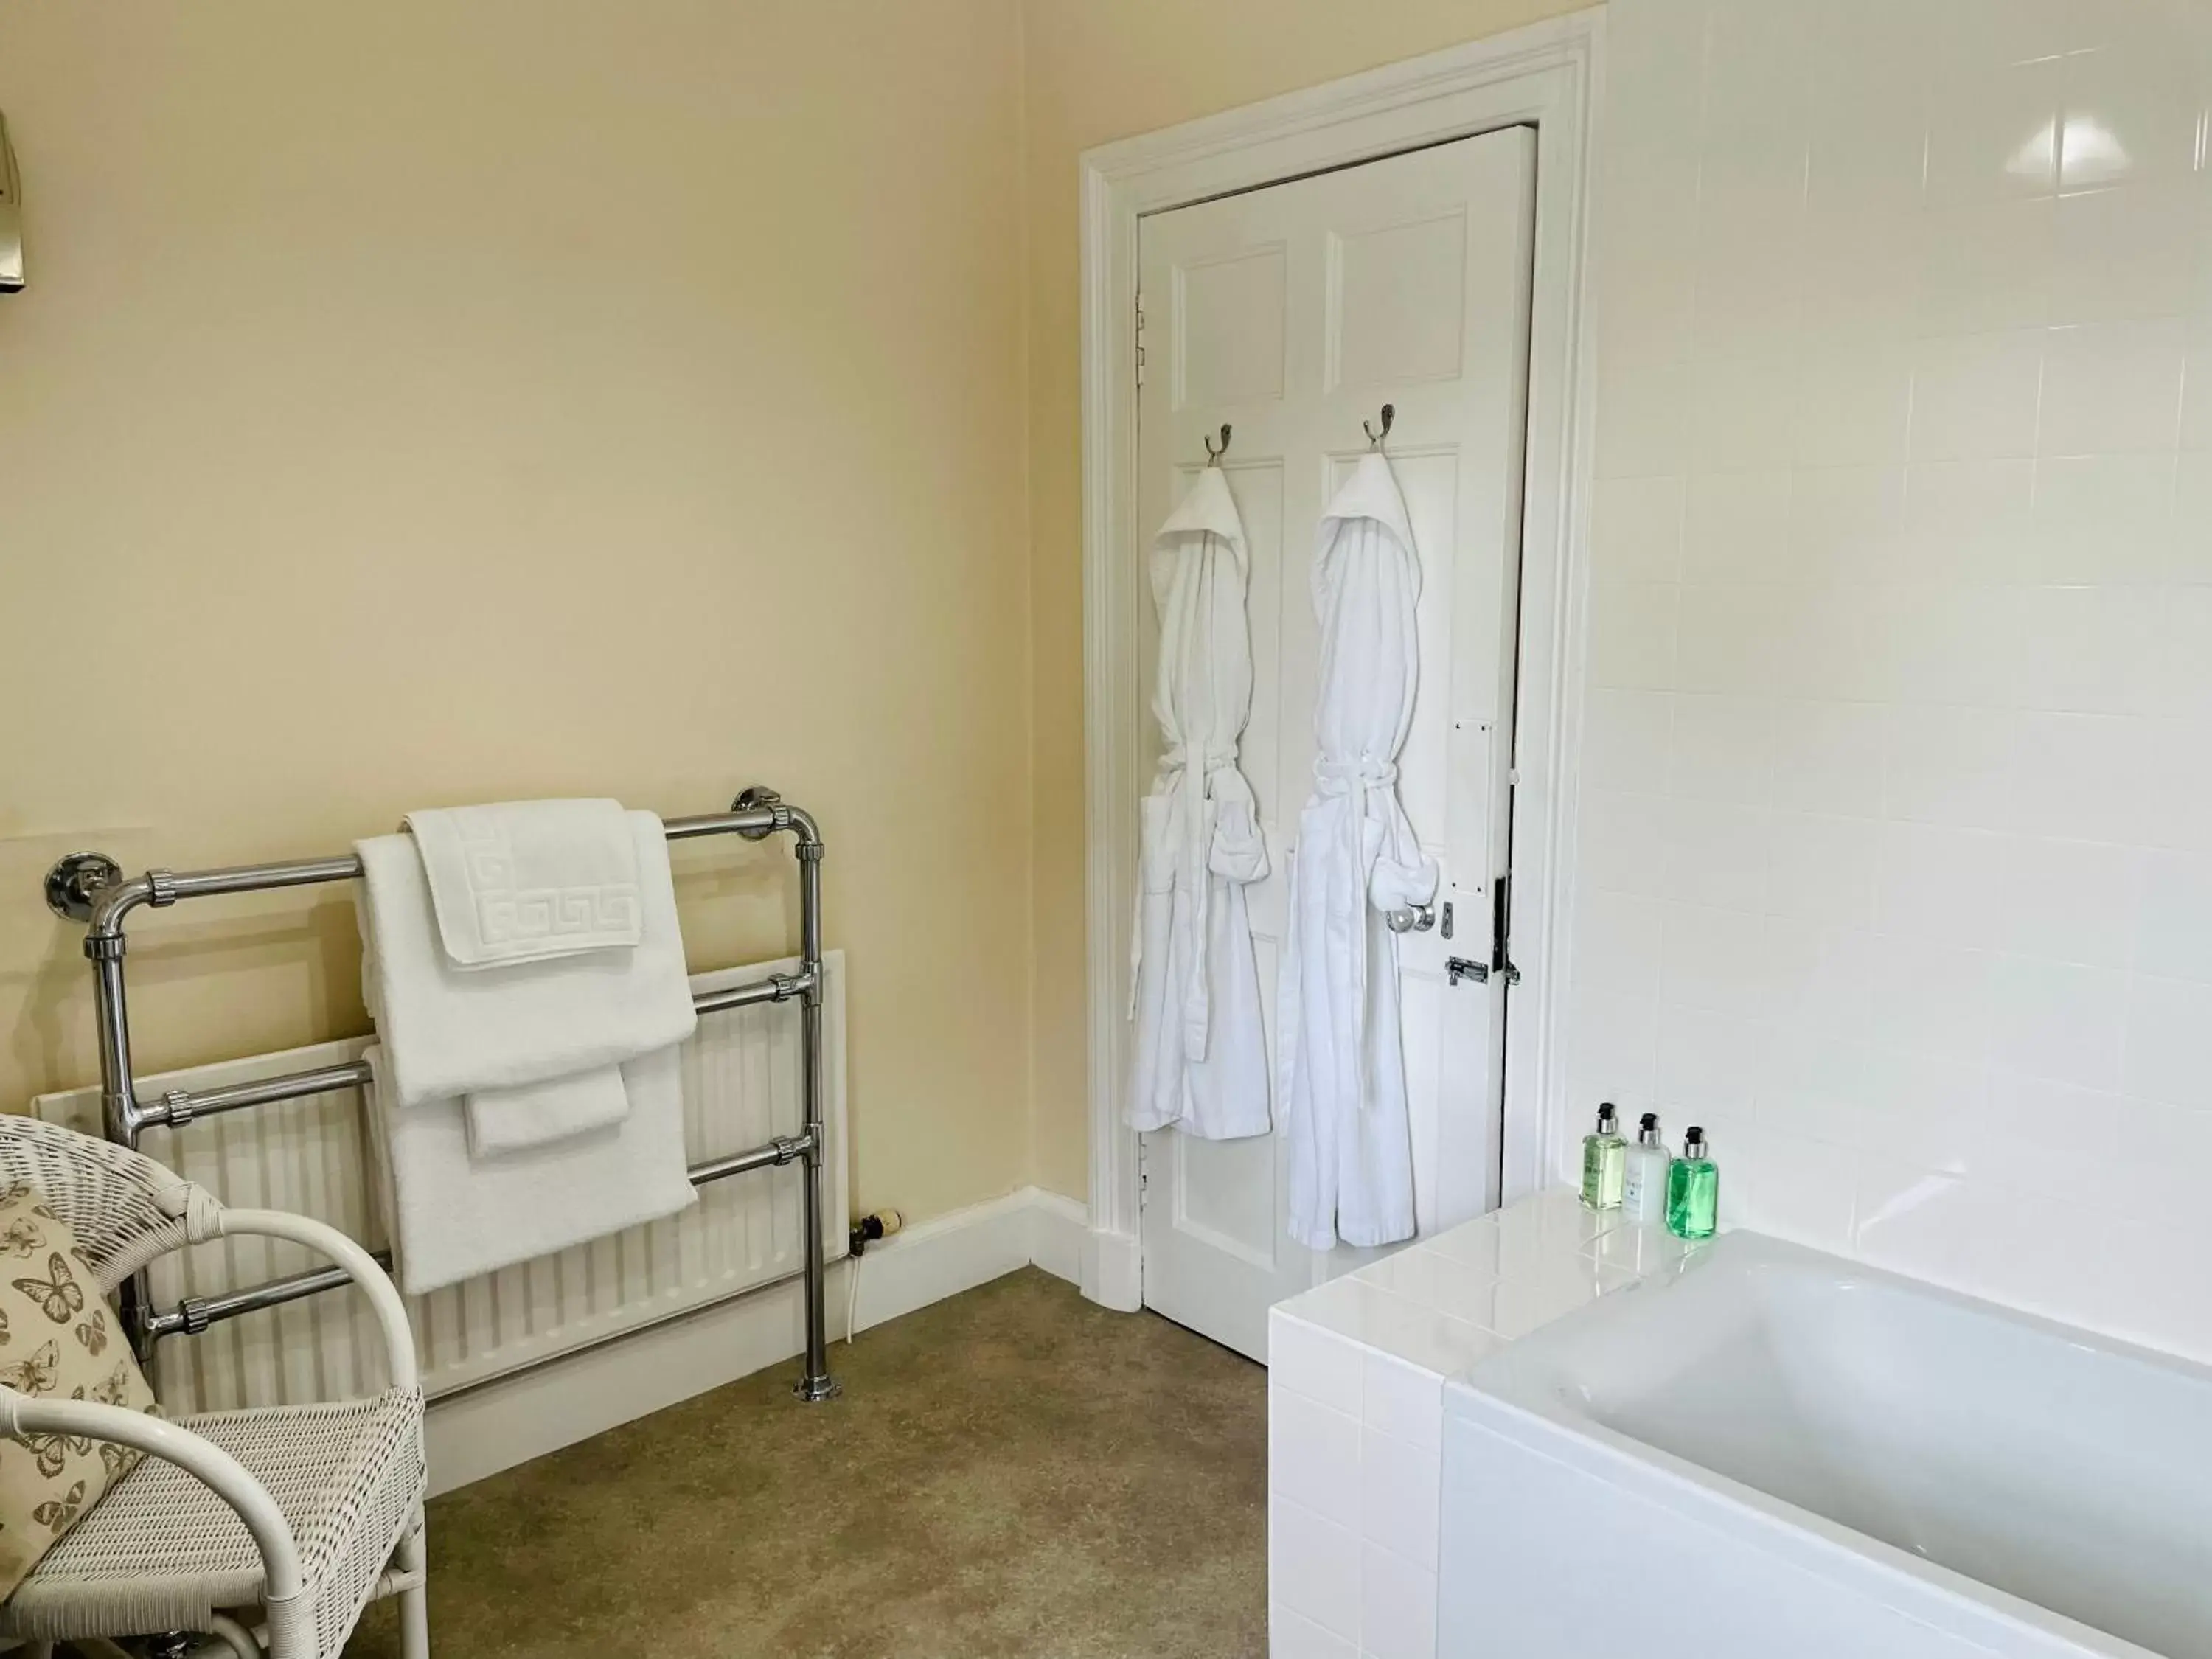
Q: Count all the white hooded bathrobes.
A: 2